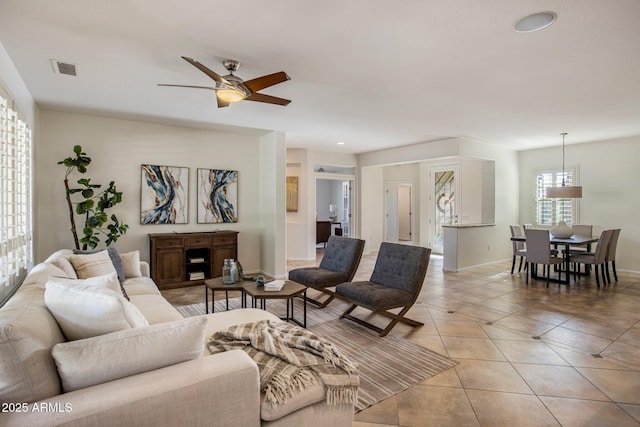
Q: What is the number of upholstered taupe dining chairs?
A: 6